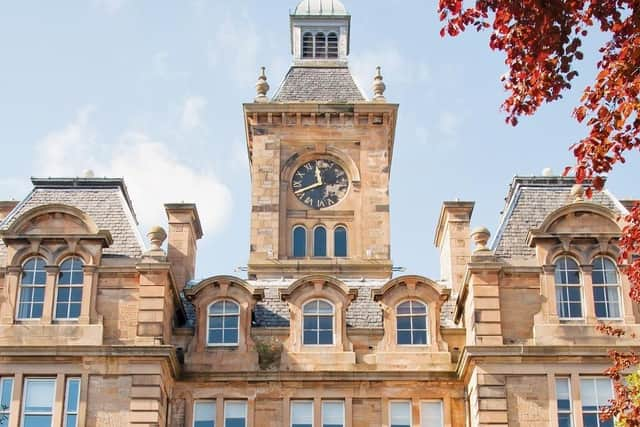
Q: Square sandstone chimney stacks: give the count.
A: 2